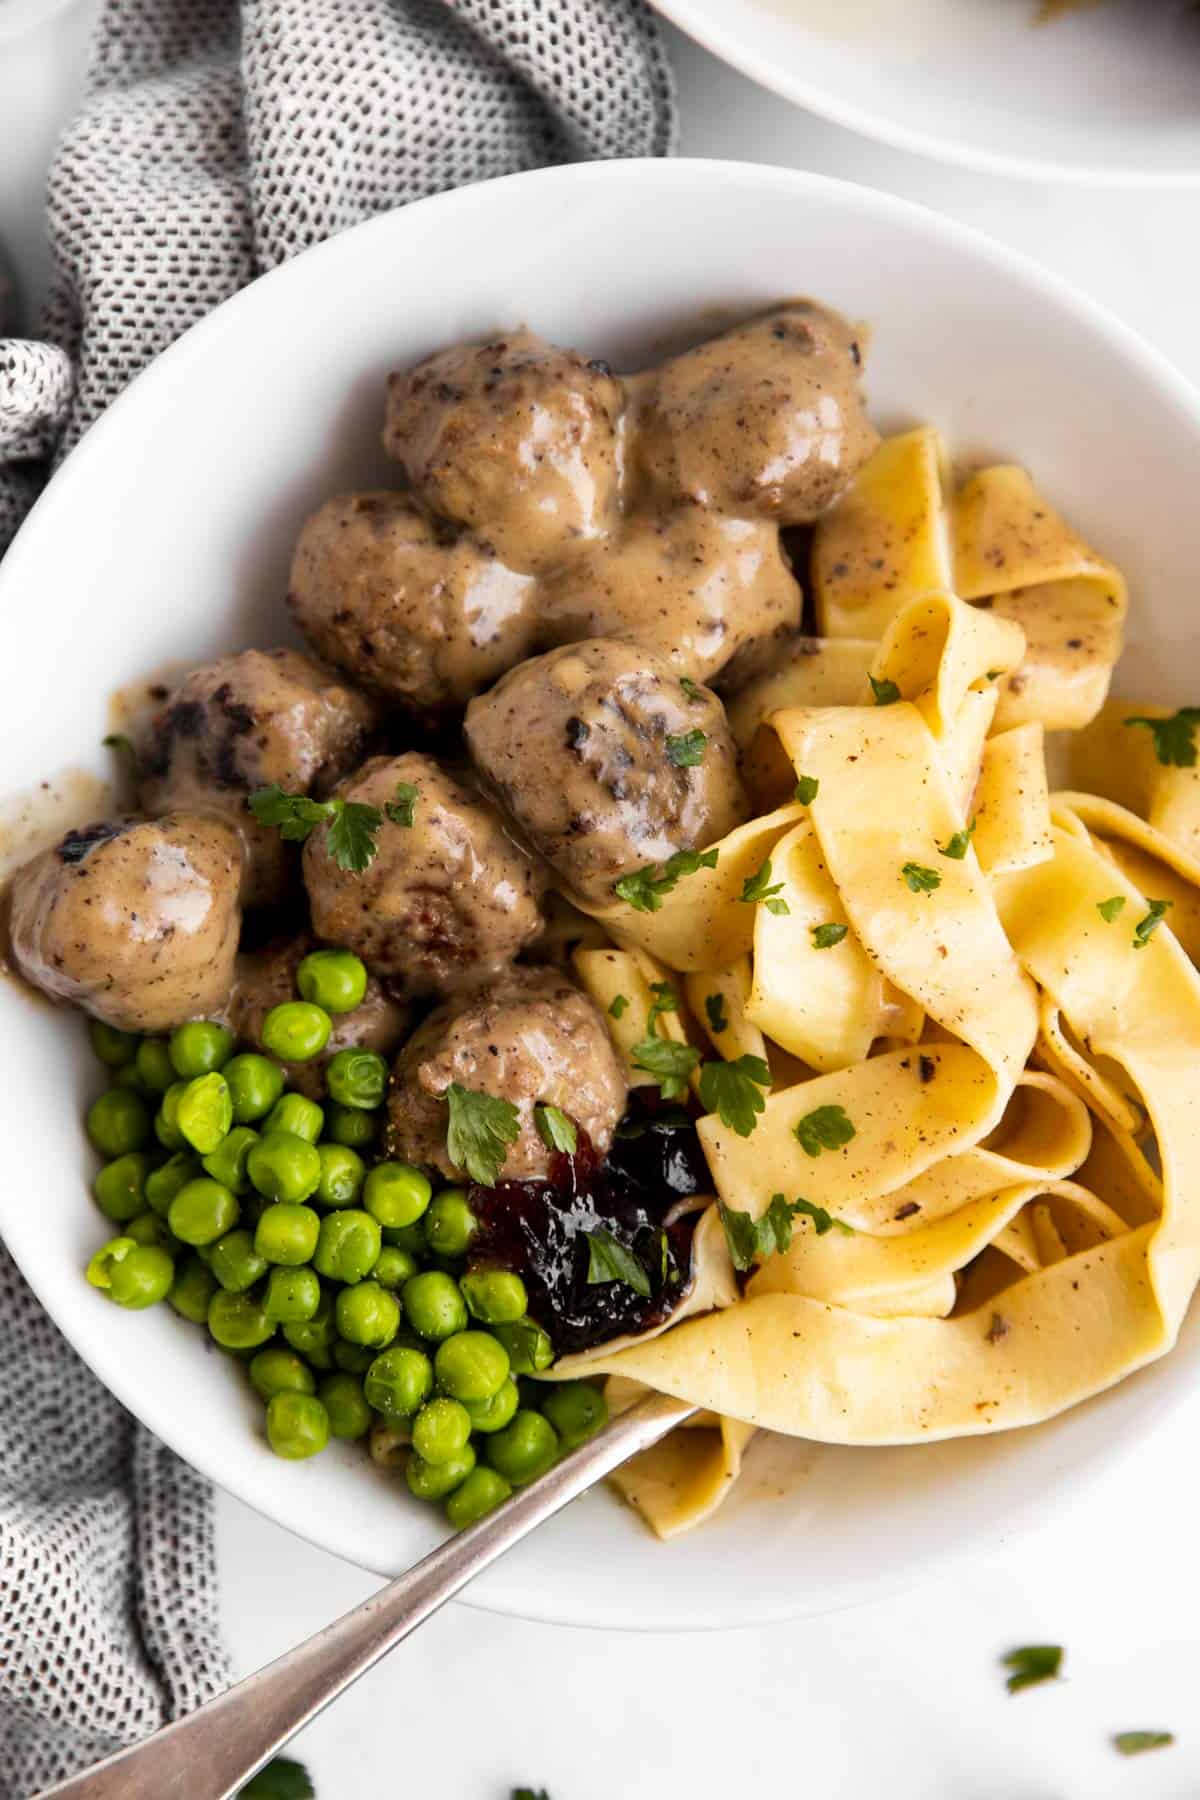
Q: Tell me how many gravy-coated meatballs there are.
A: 10